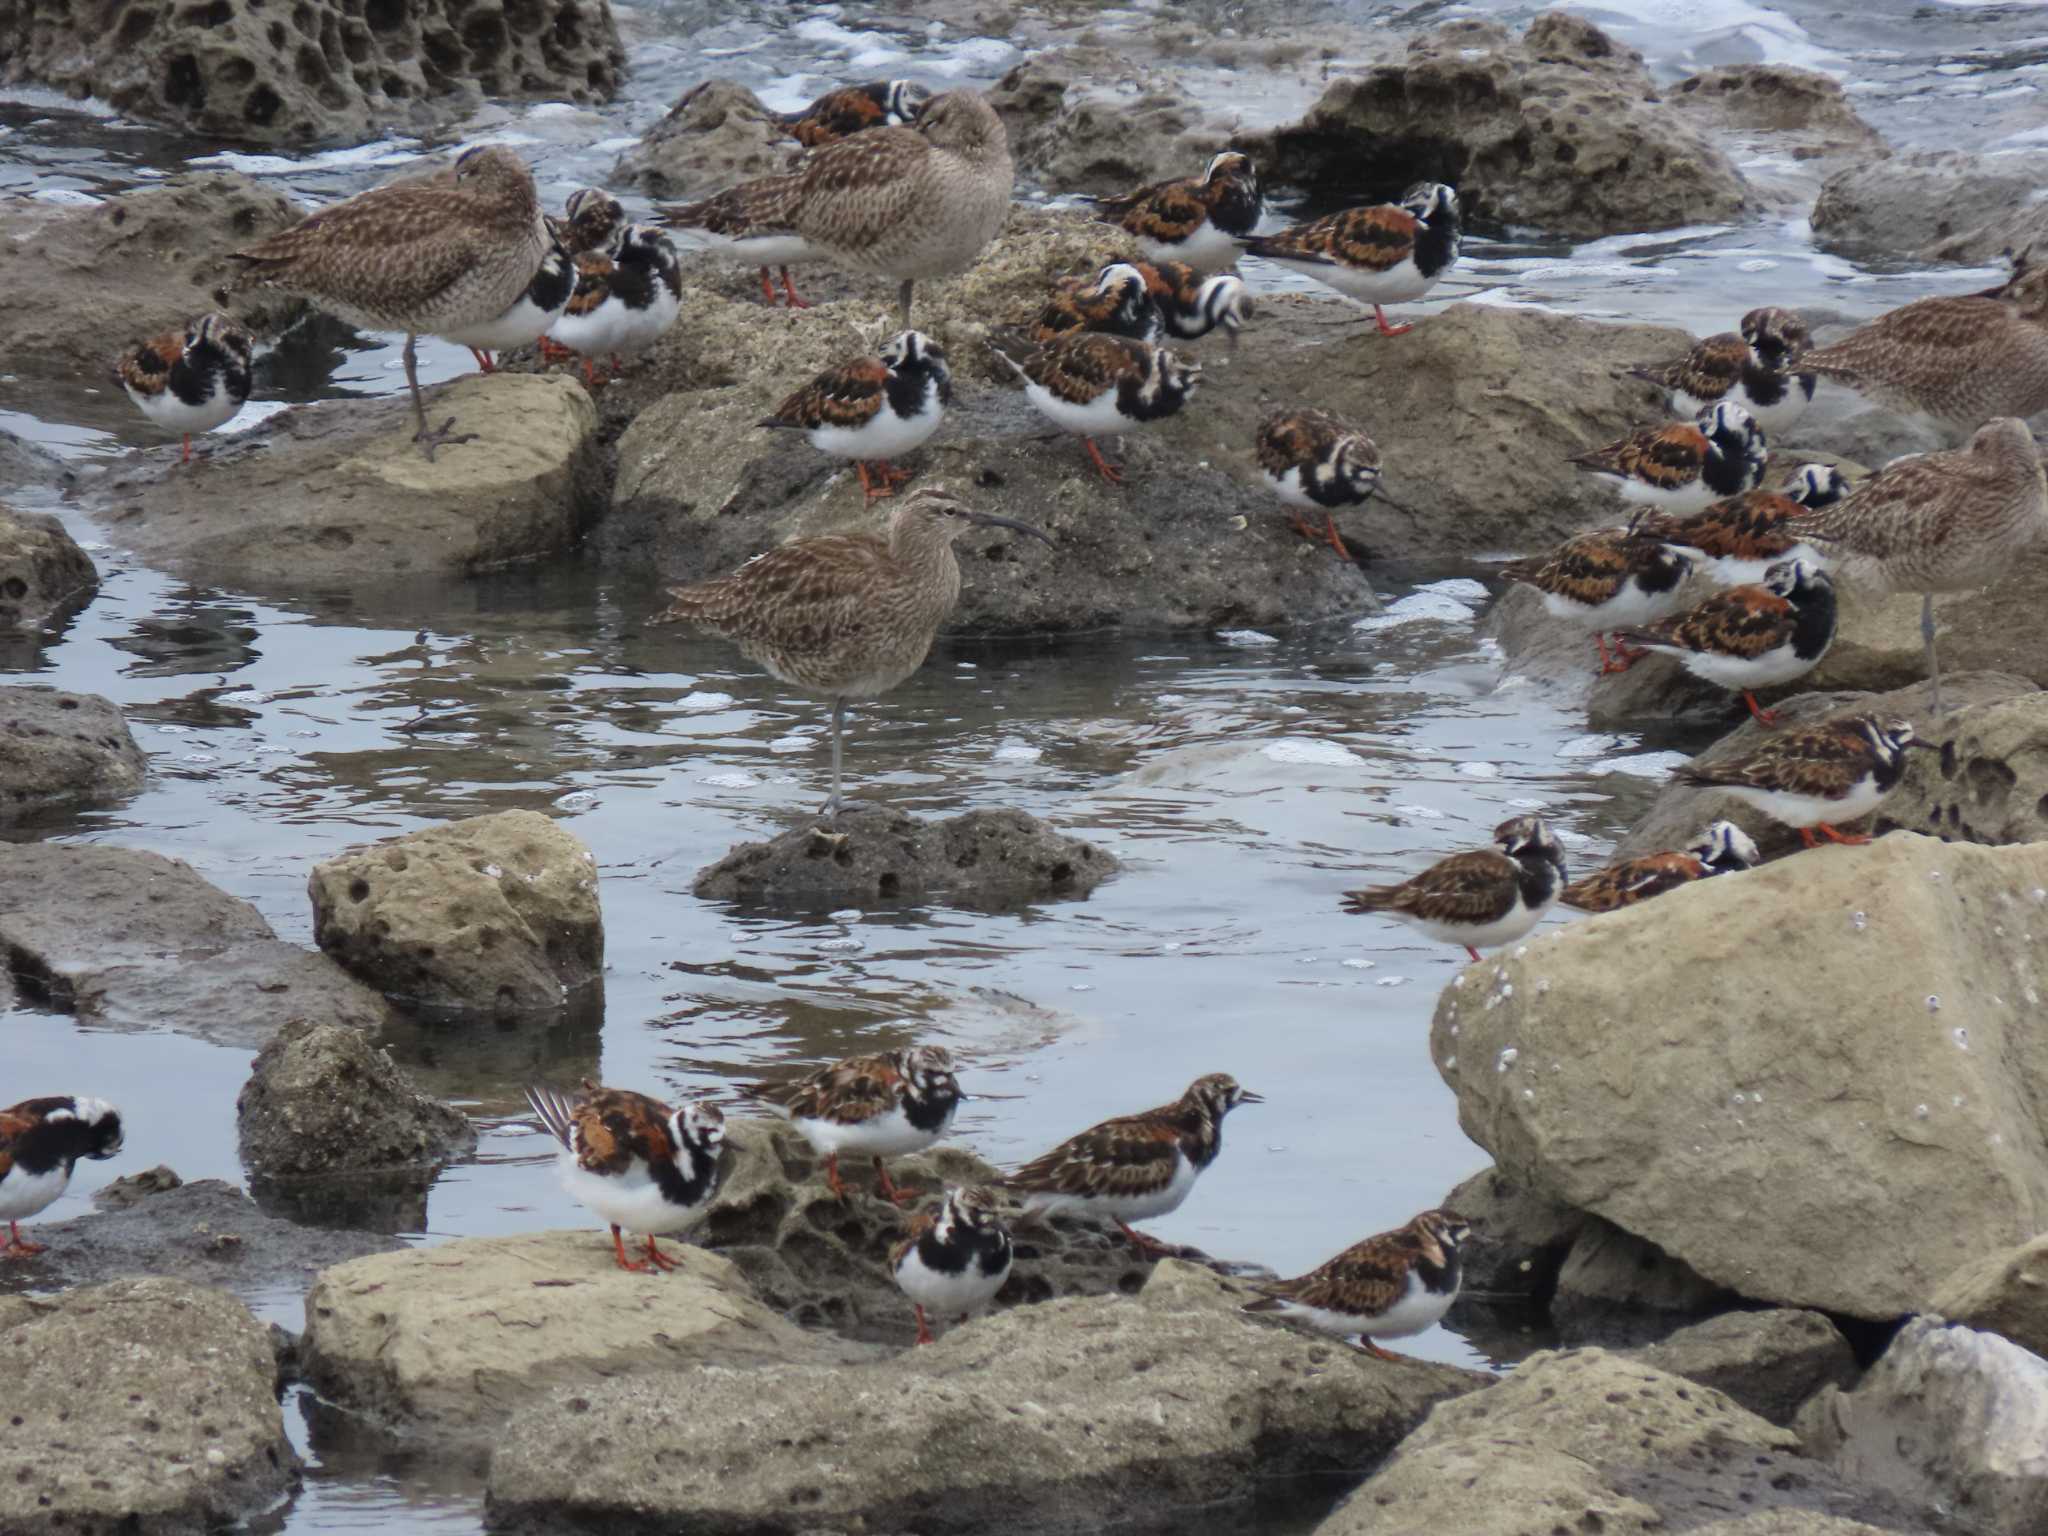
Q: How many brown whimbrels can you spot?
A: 5